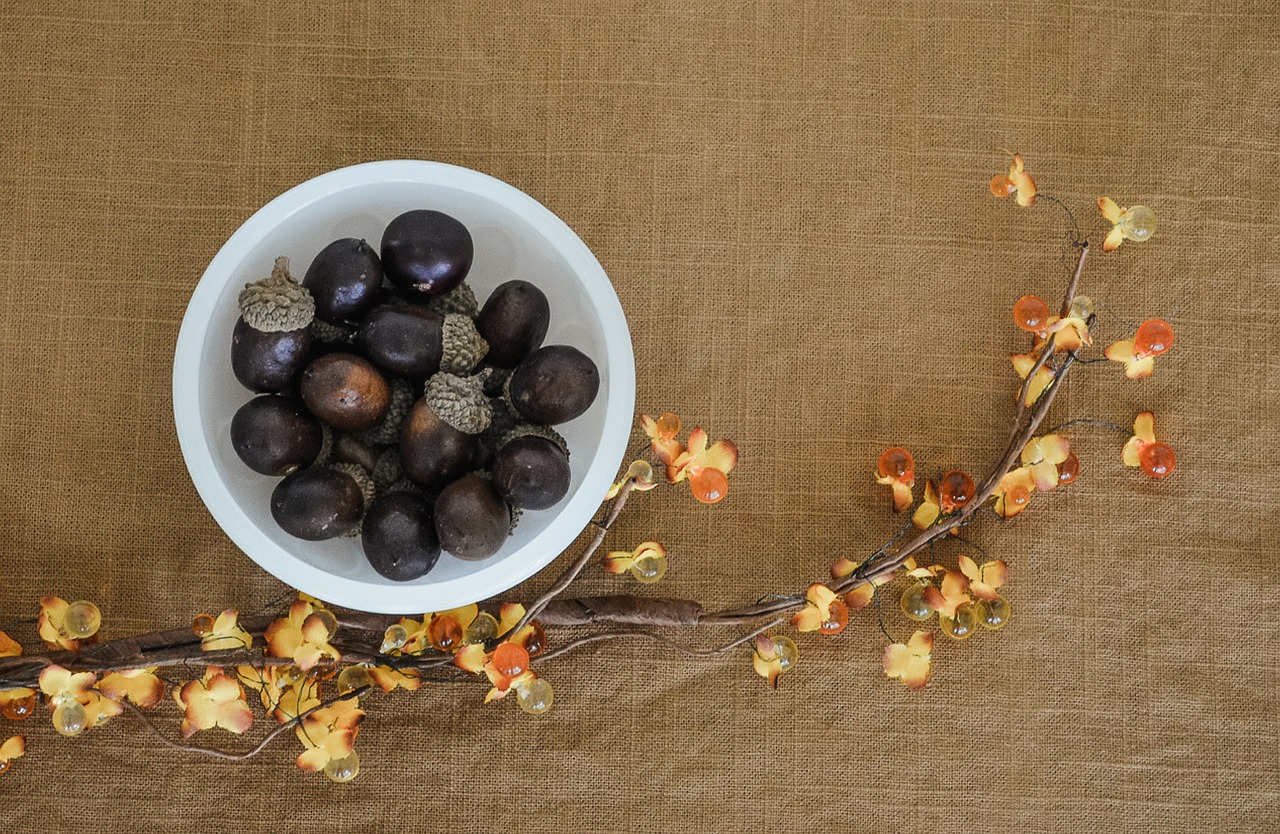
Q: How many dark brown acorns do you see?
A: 13